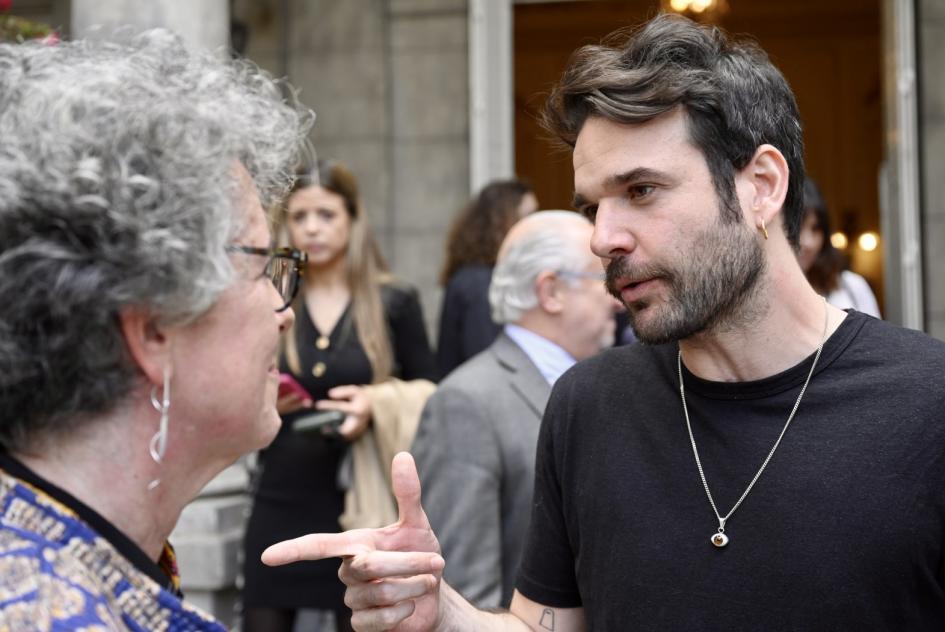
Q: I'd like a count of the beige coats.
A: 1